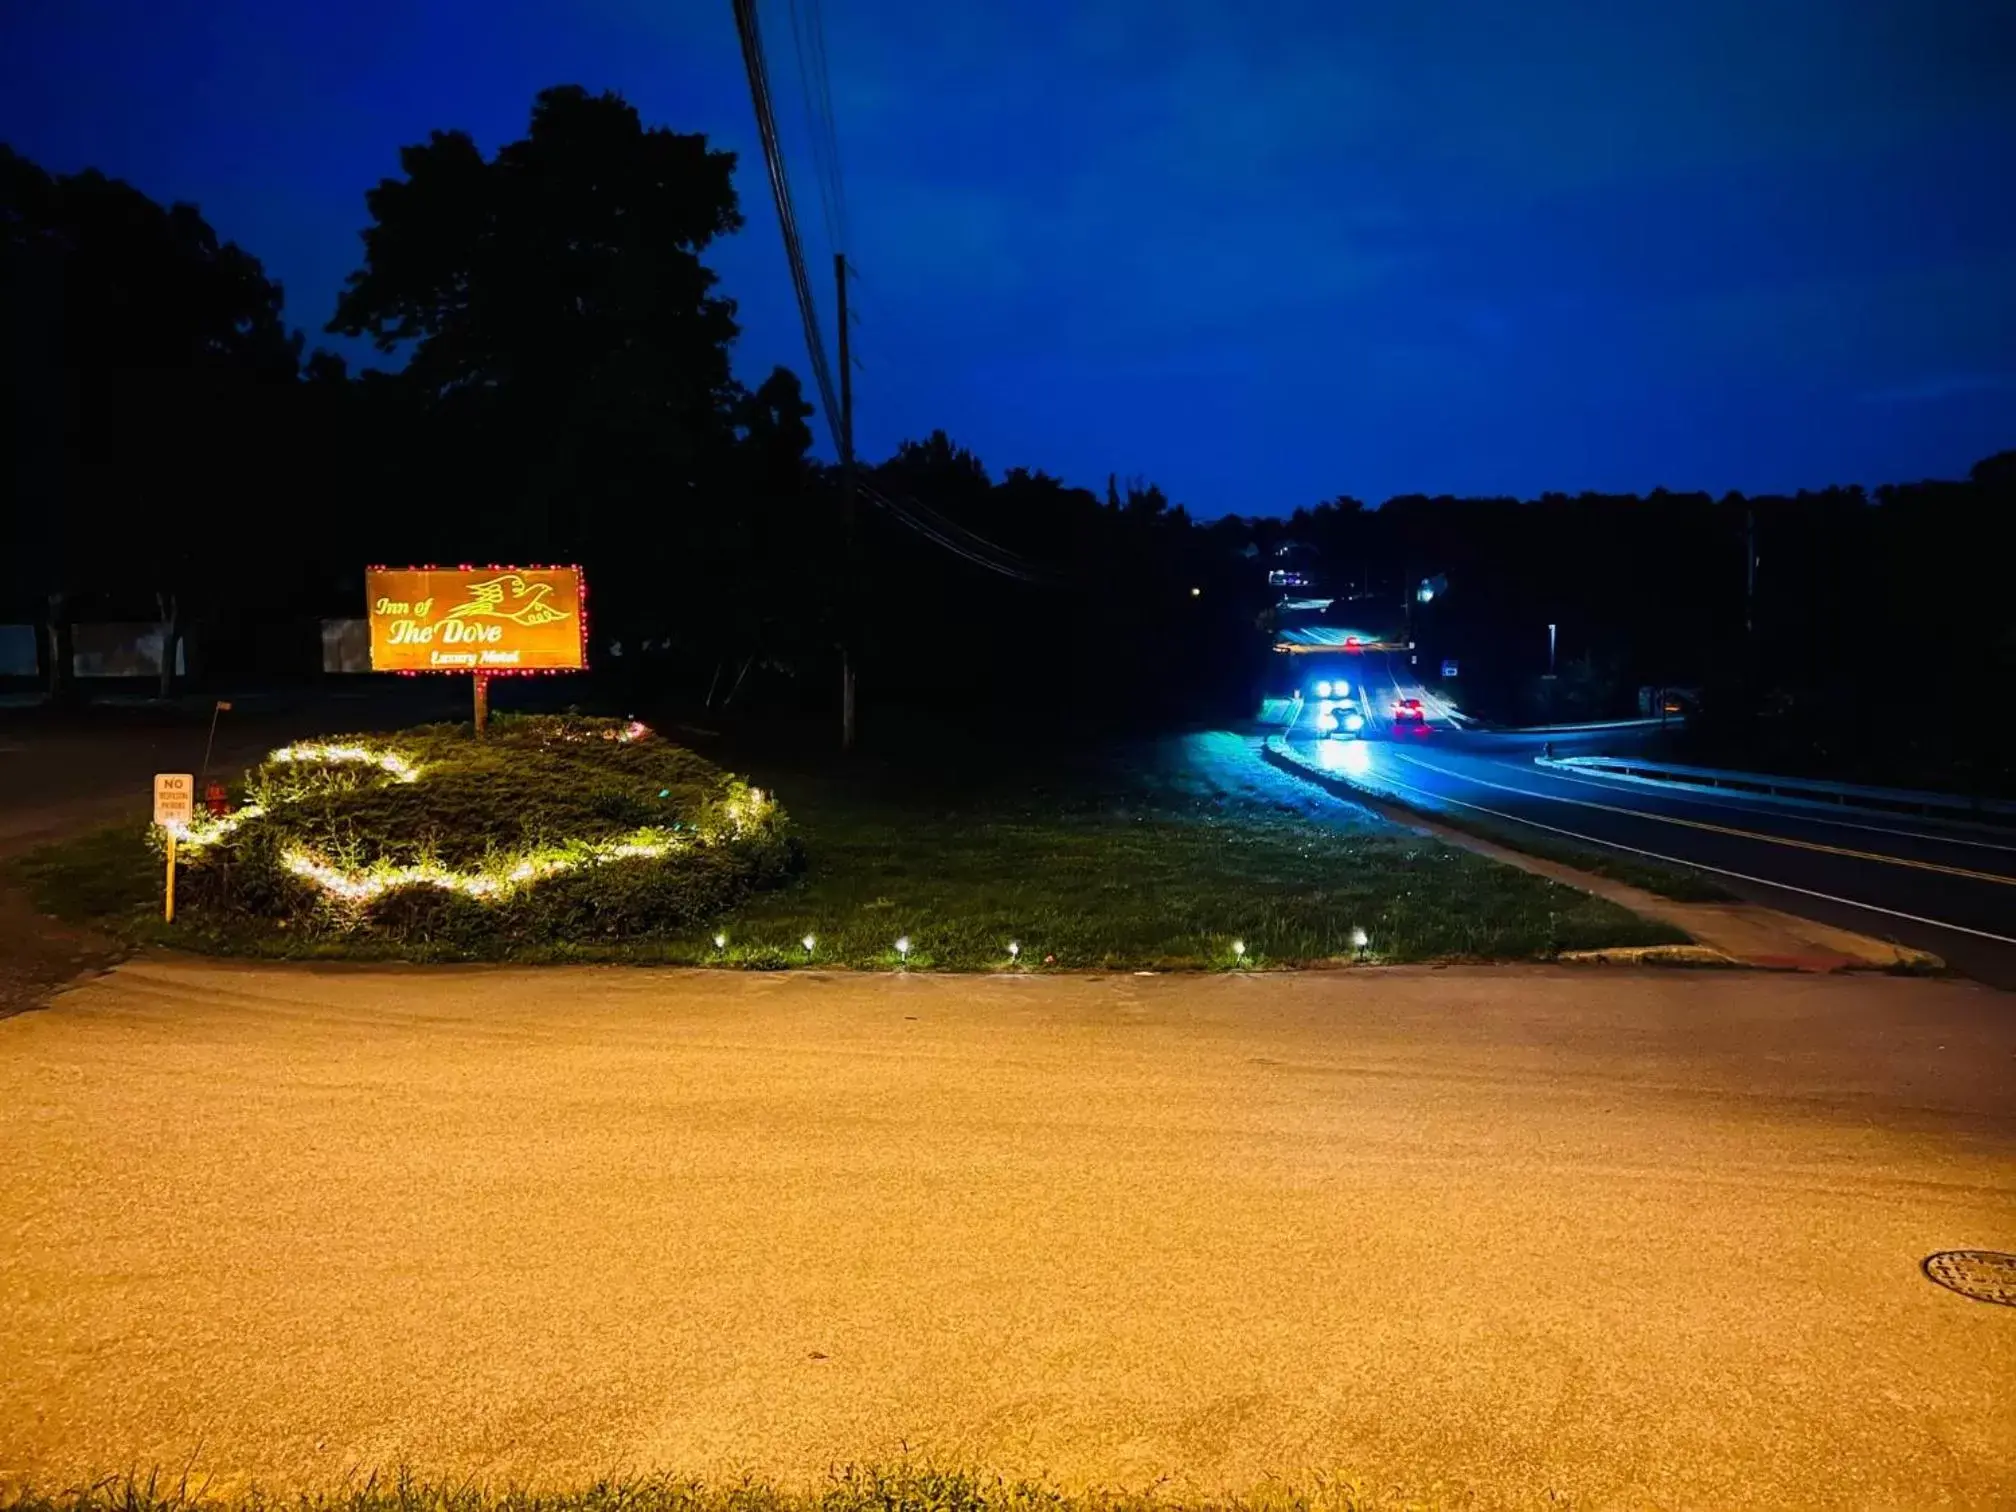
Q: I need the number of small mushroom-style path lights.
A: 6